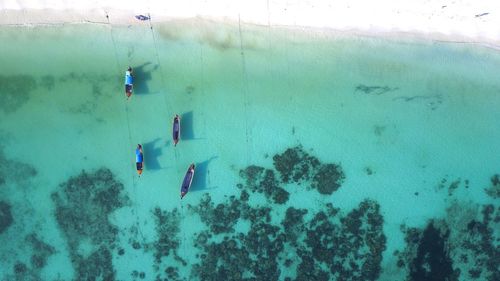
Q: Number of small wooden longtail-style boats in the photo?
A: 4